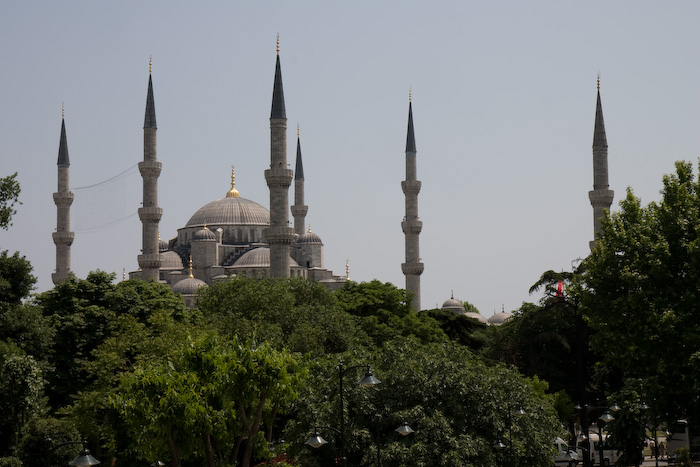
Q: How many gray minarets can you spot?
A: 6